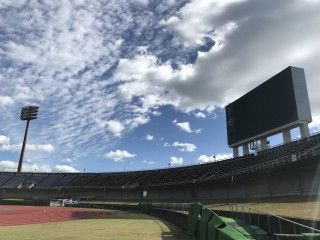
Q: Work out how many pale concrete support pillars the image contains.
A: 5